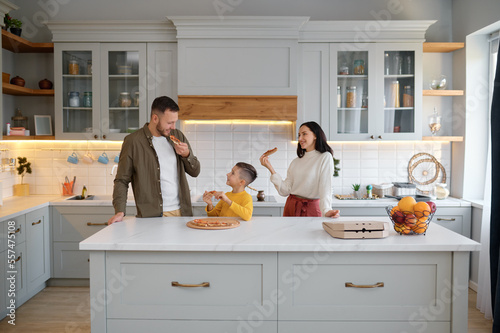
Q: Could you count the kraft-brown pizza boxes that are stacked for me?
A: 2